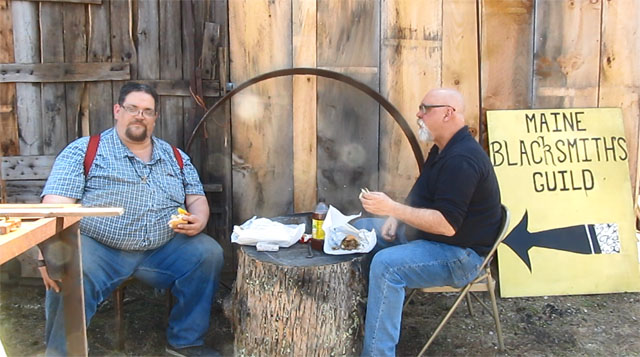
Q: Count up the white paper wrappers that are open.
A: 2